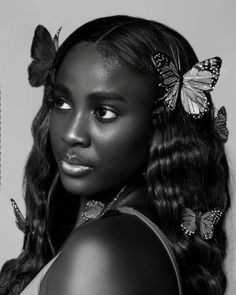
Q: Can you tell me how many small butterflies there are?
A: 4